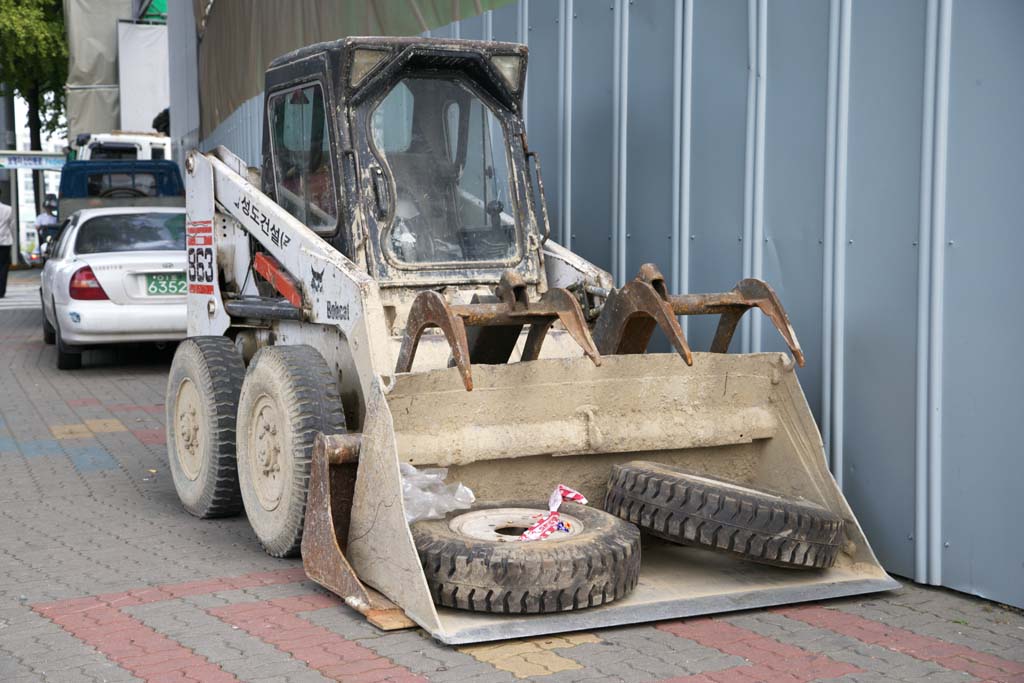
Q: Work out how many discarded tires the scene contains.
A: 2